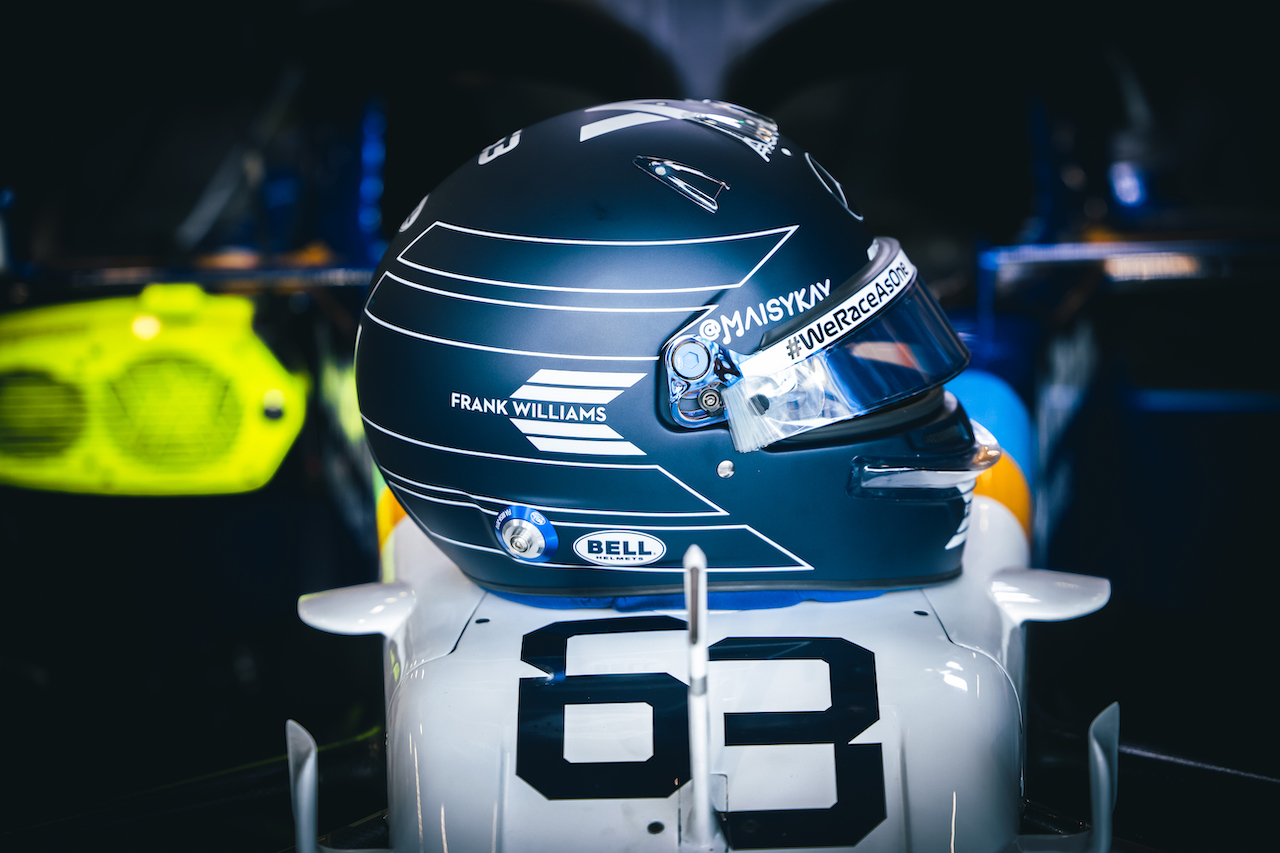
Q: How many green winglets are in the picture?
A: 0